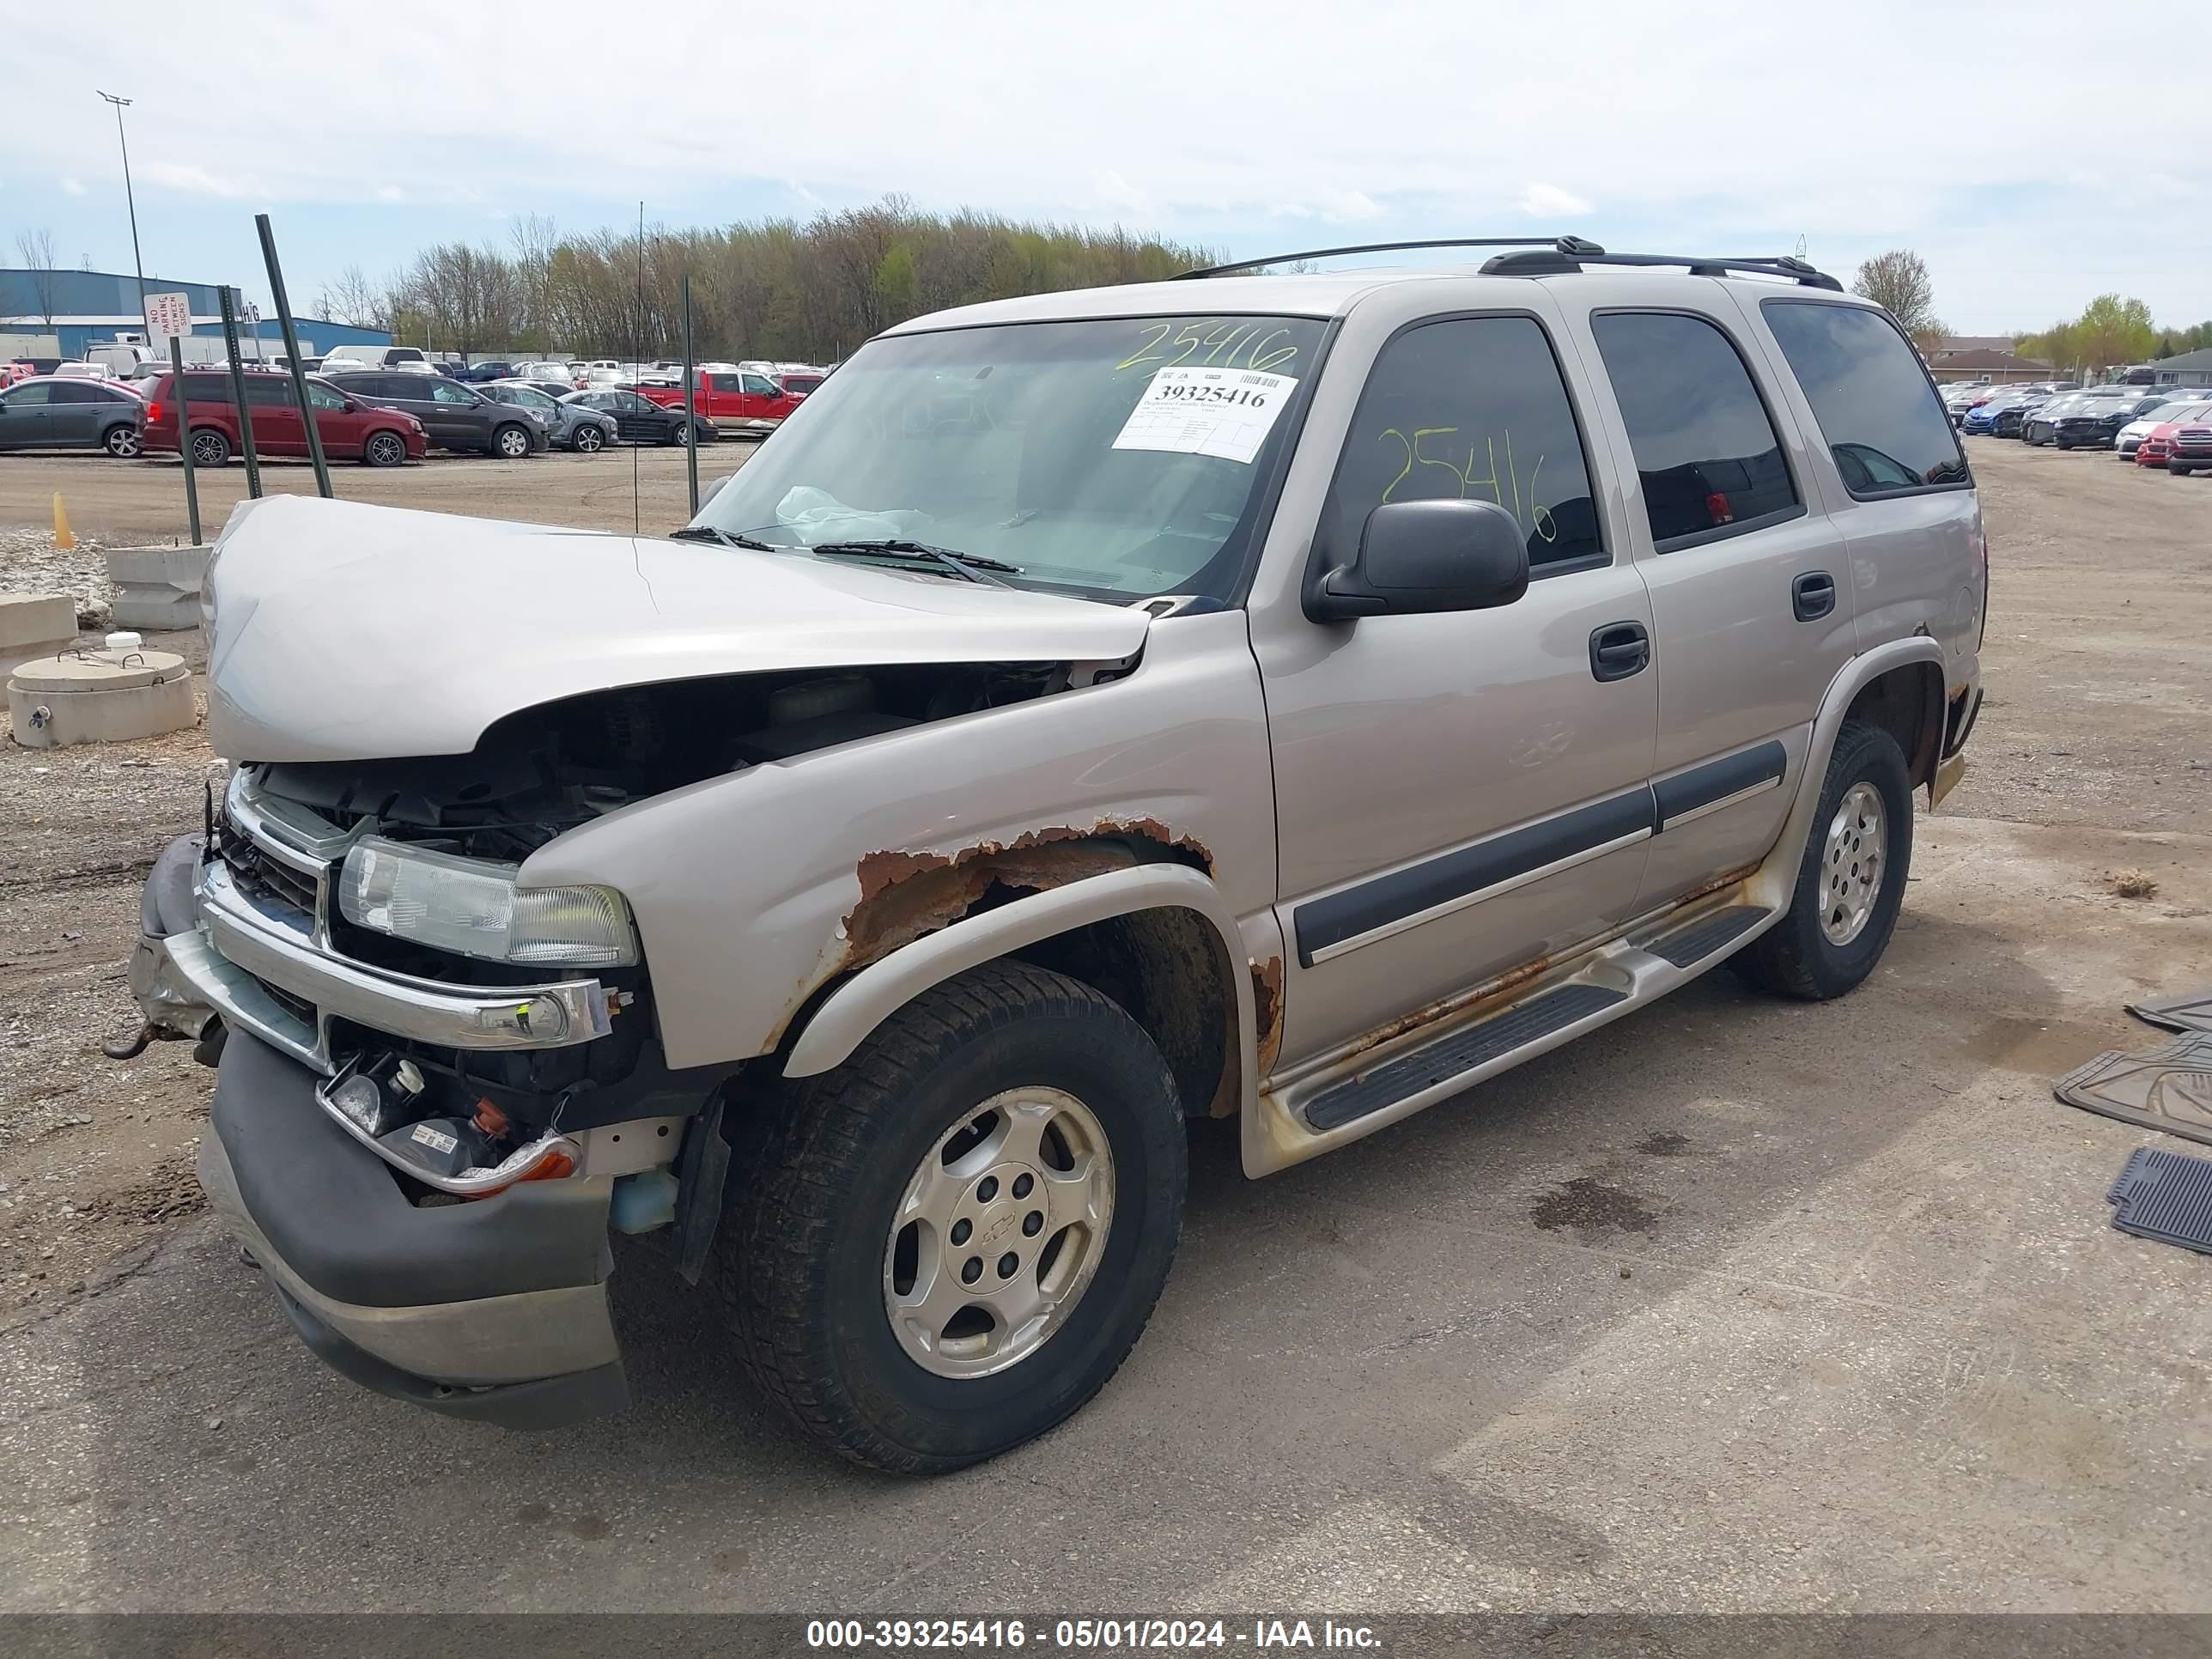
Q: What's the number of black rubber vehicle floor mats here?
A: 3